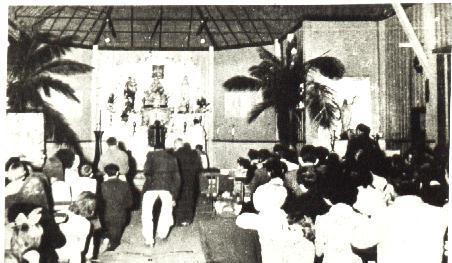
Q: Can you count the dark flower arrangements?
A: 2